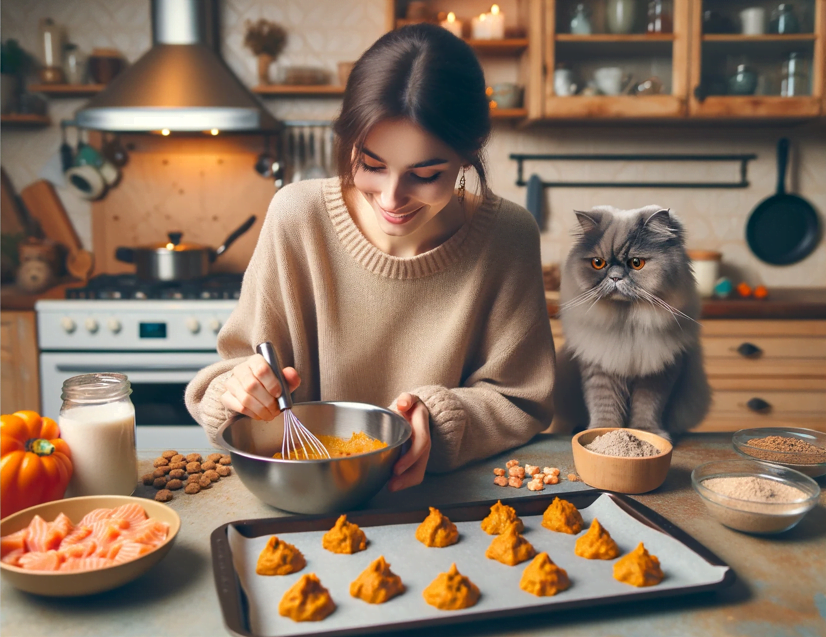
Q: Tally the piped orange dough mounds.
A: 12